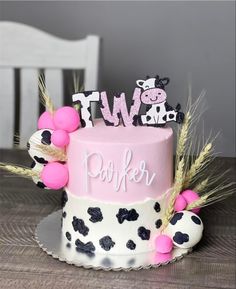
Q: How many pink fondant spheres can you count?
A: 7